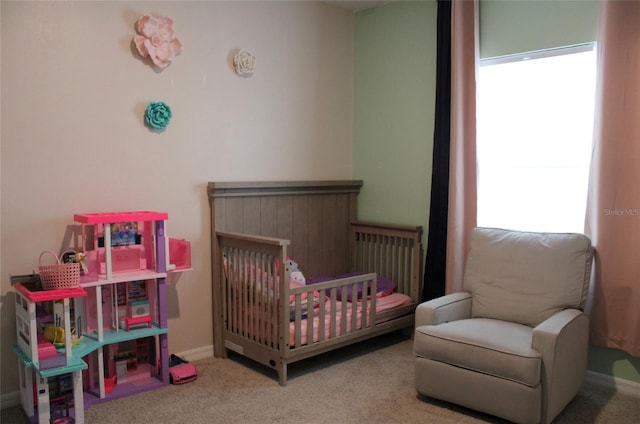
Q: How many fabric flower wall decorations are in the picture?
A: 3